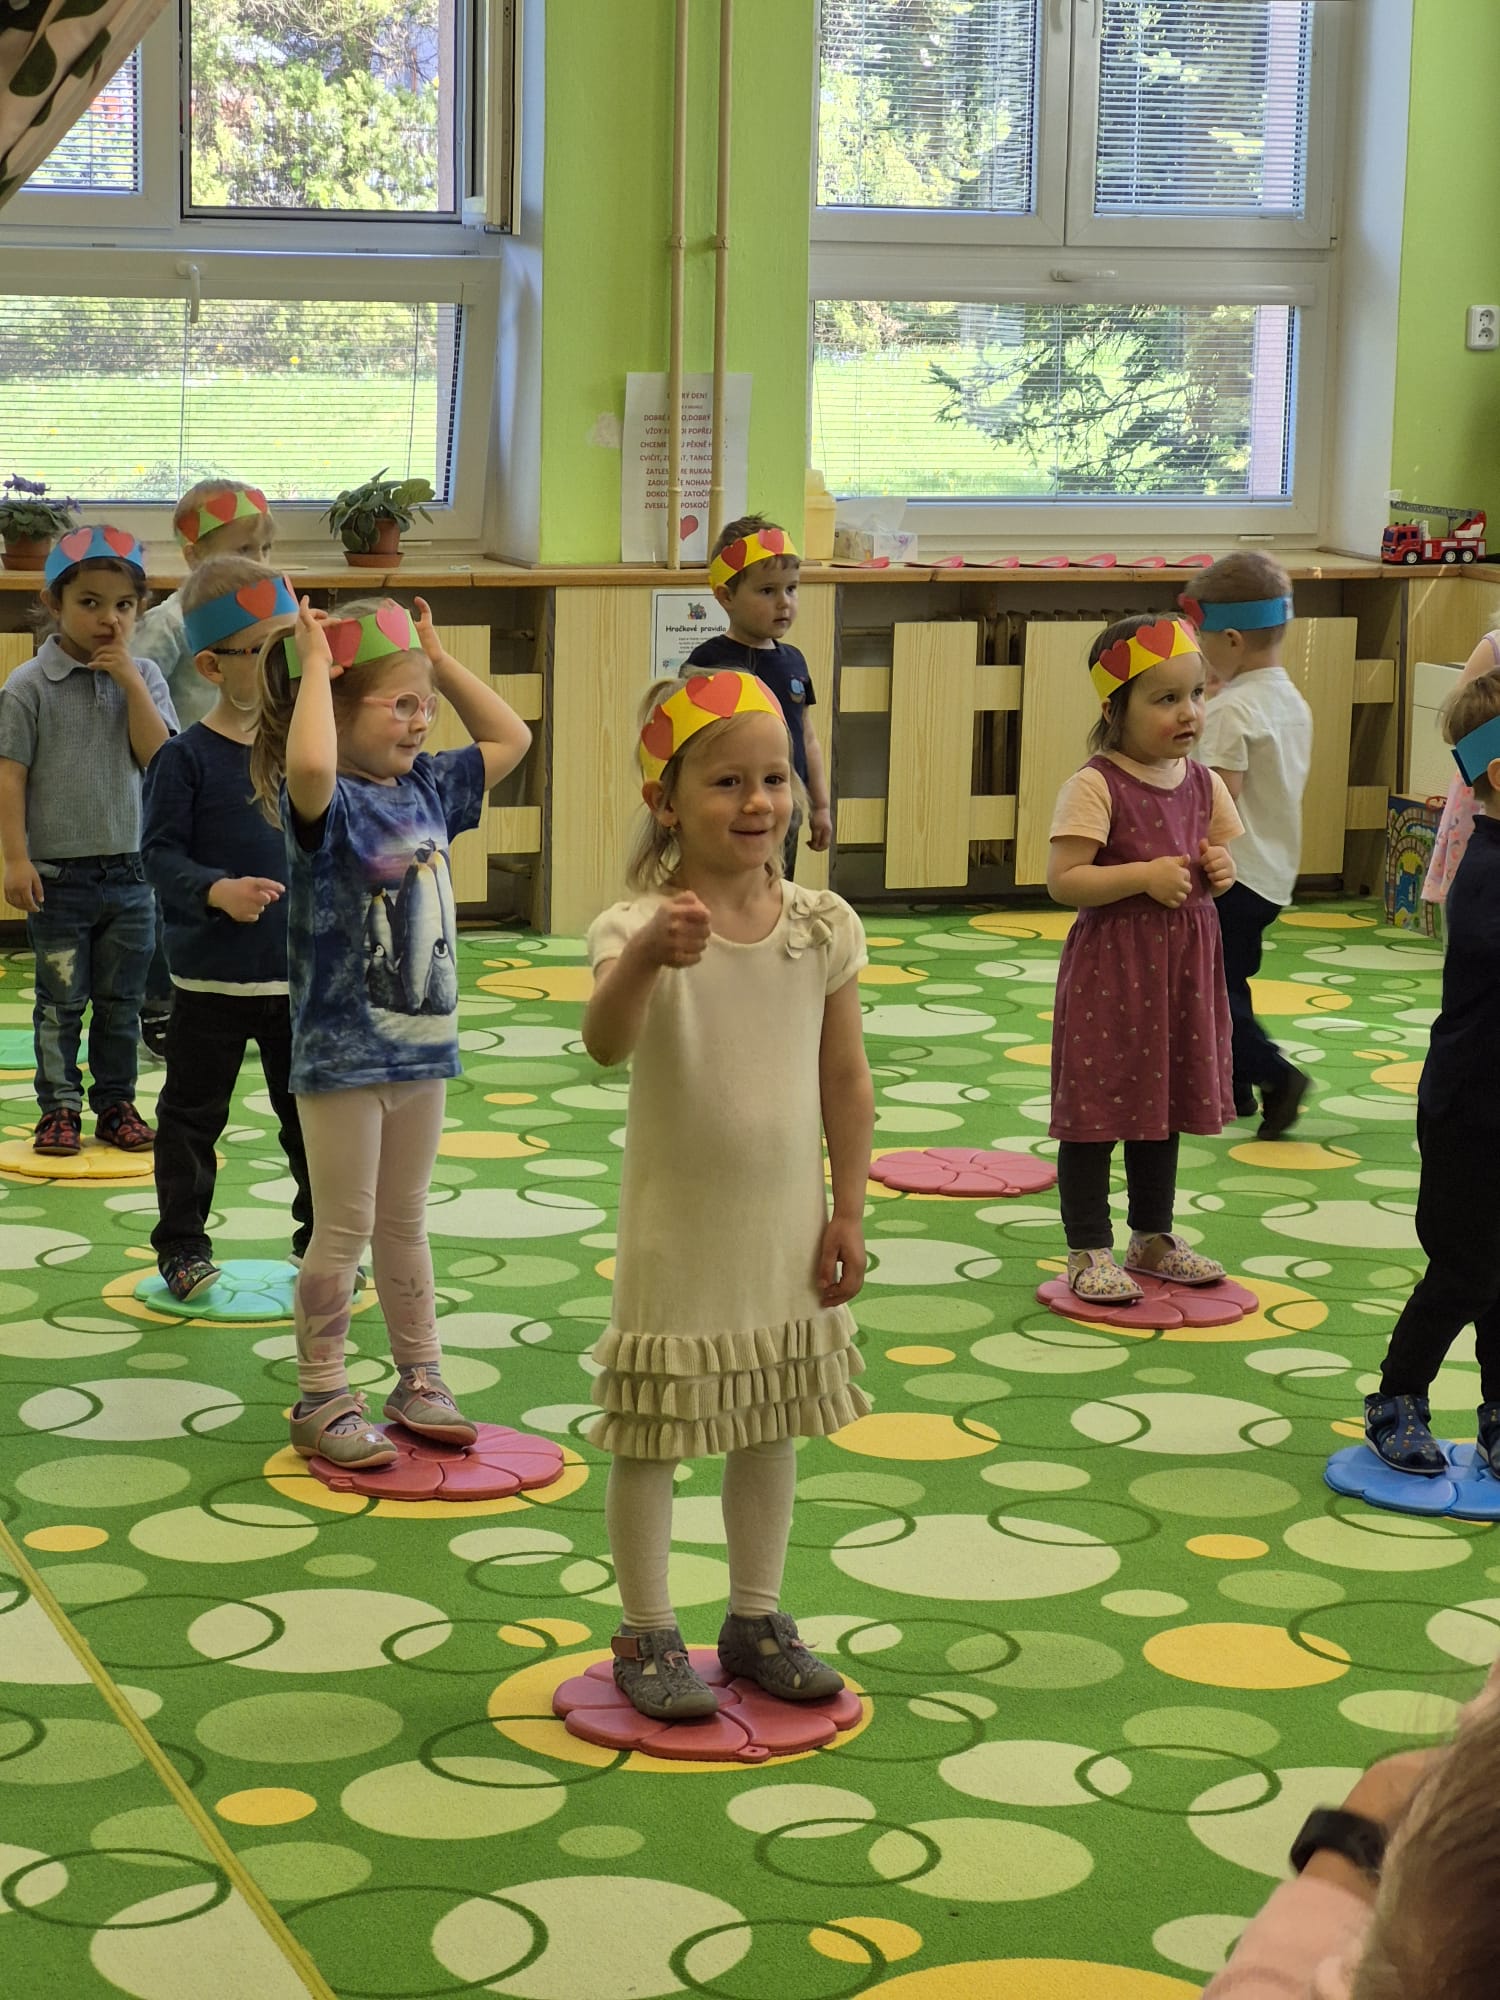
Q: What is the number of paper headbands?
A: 9